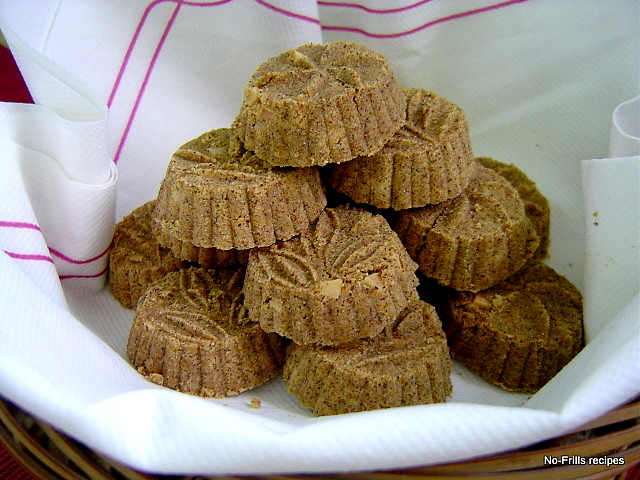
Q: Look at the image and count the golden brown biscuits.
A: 11